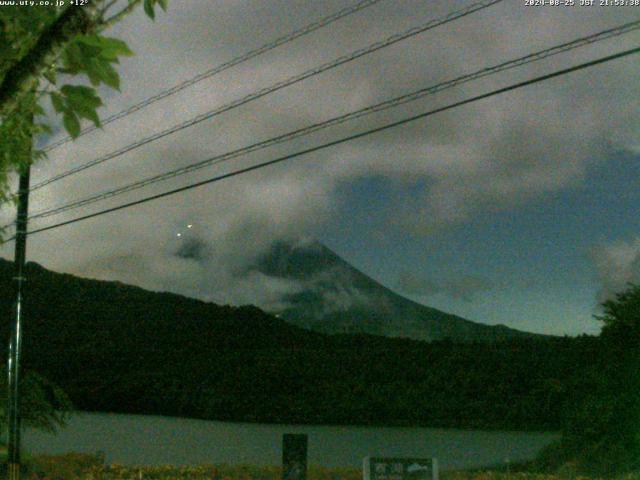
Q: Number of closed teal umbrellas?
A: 0